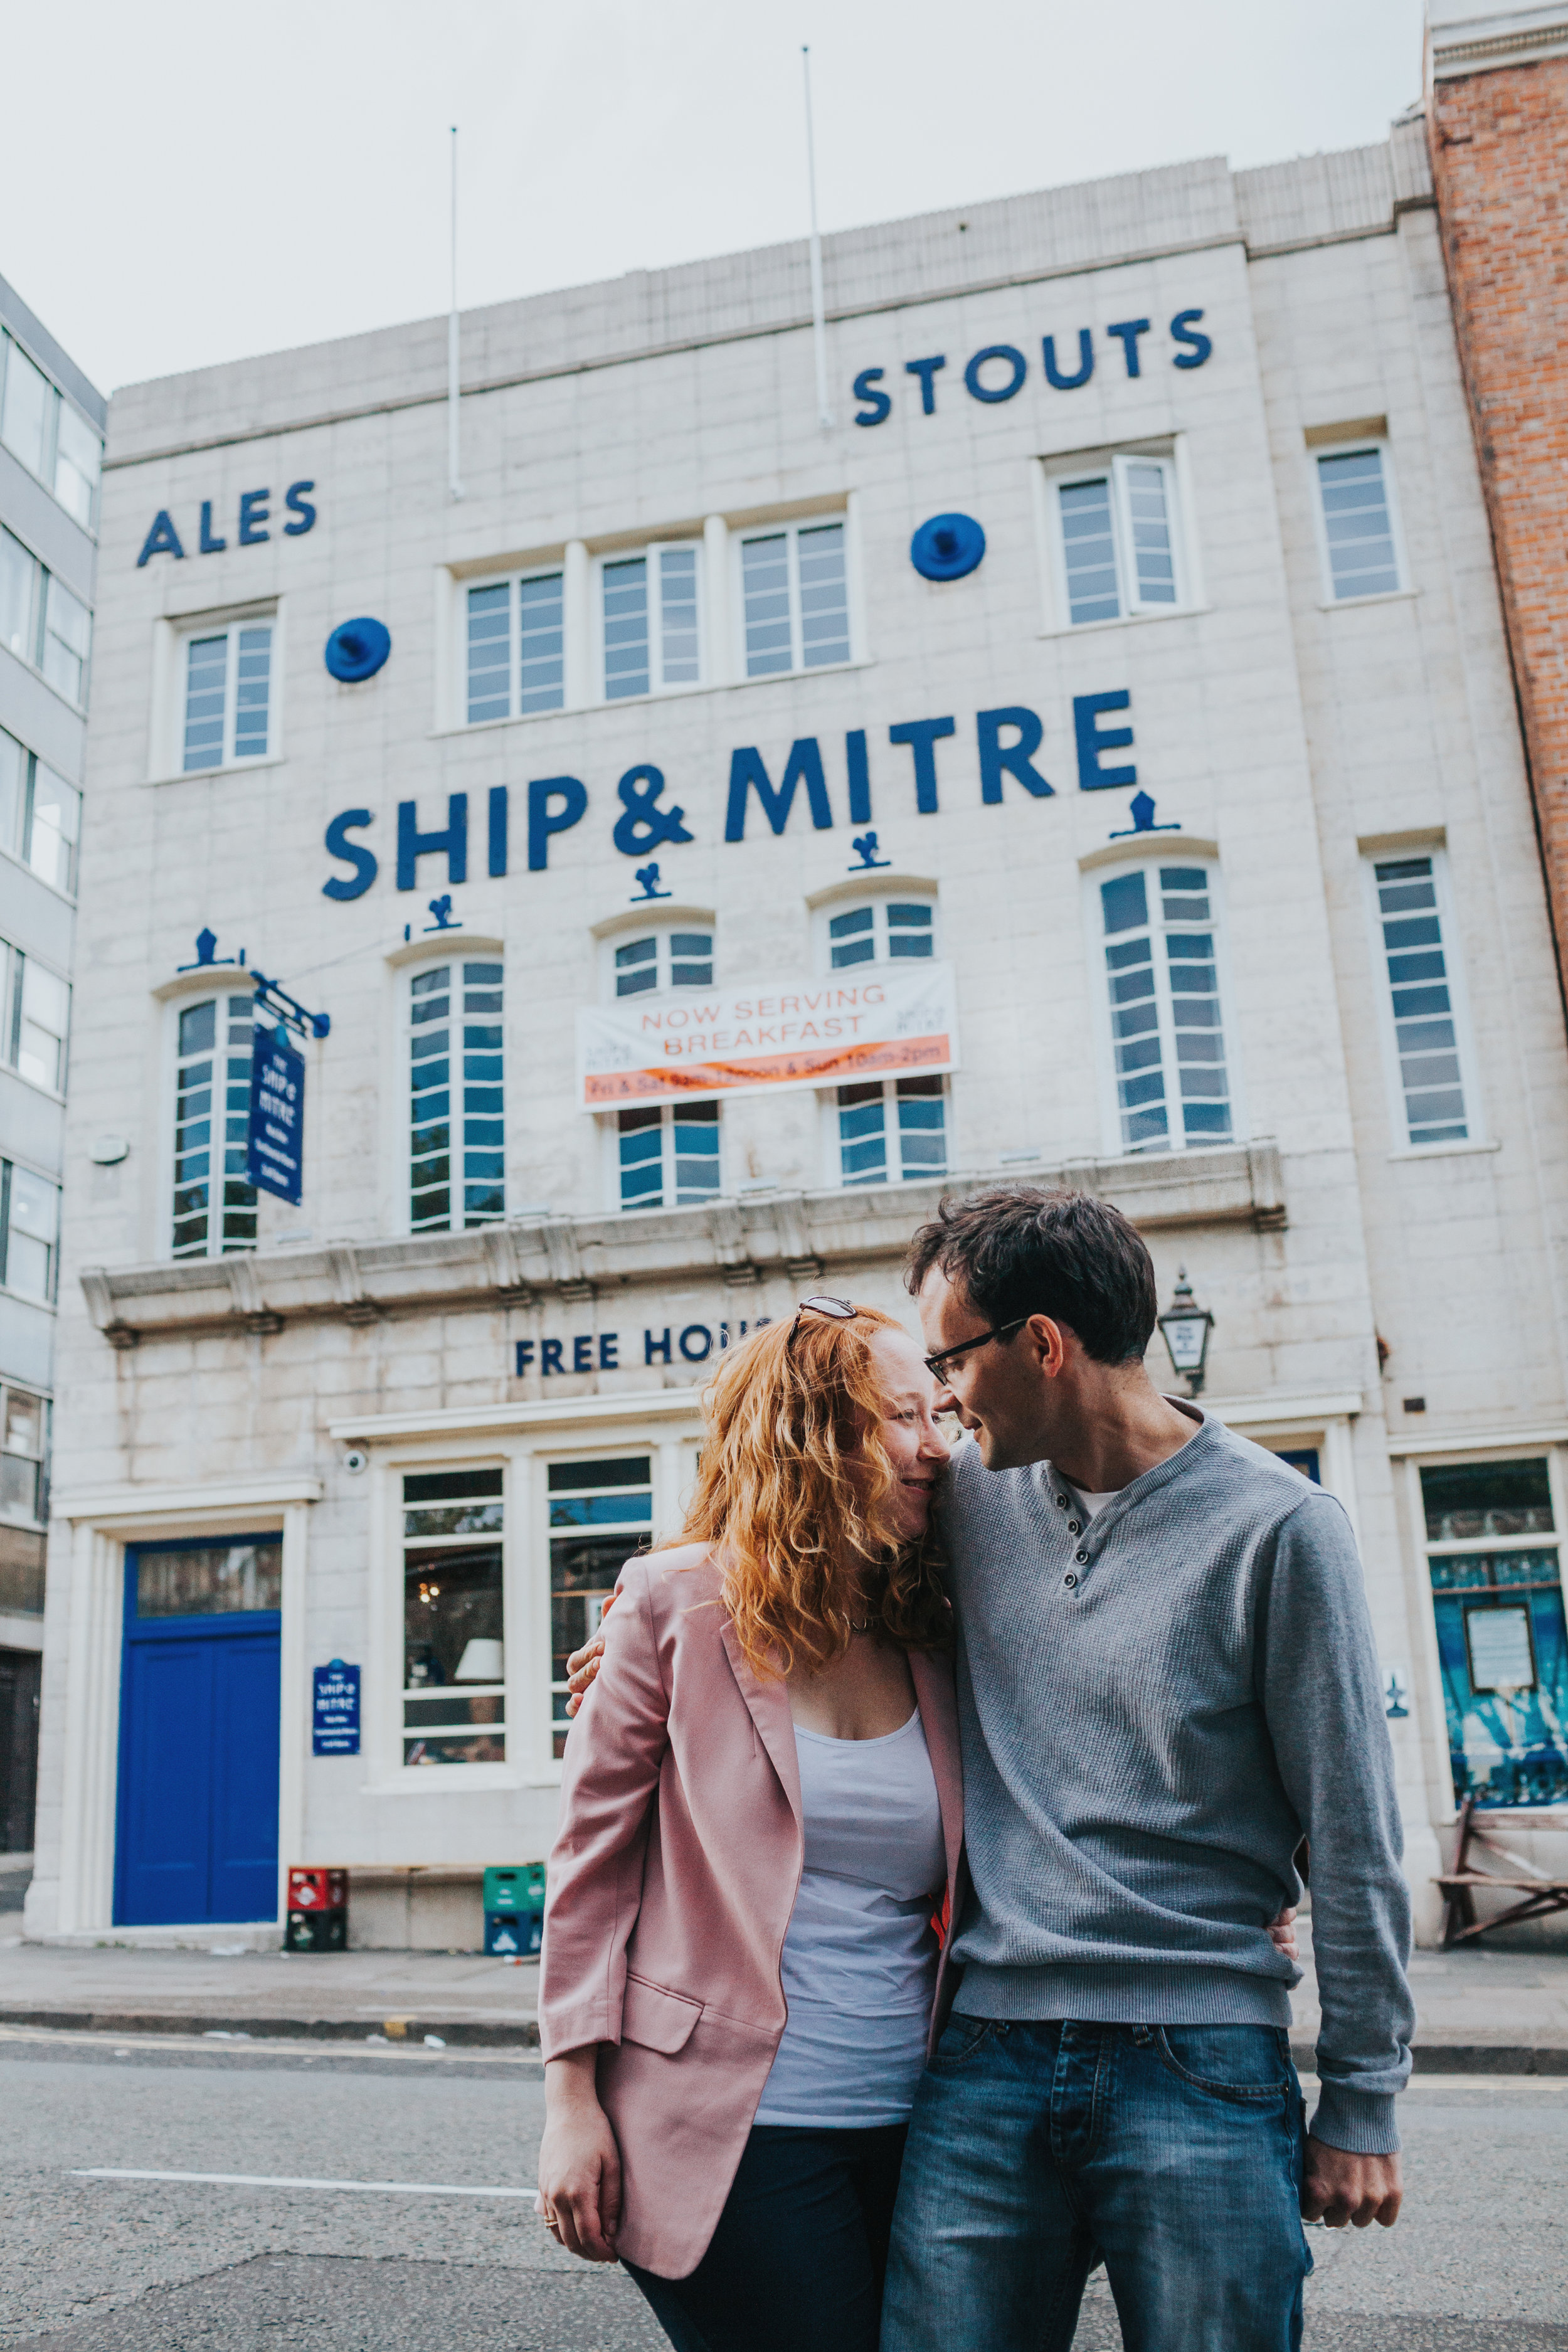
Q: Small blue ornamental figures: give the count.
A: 5